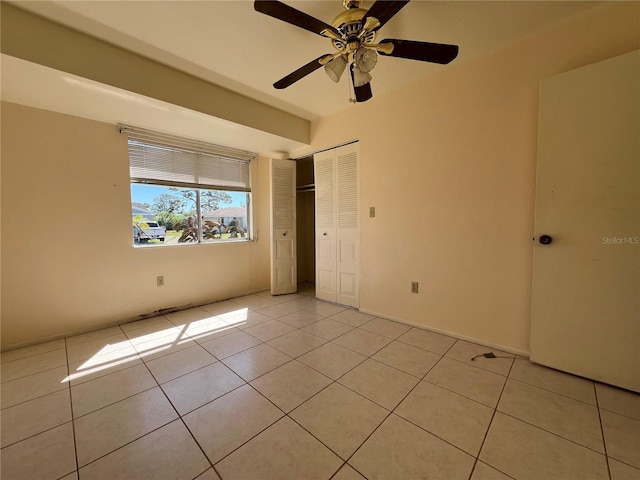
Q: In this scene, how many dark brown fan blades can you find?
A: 5